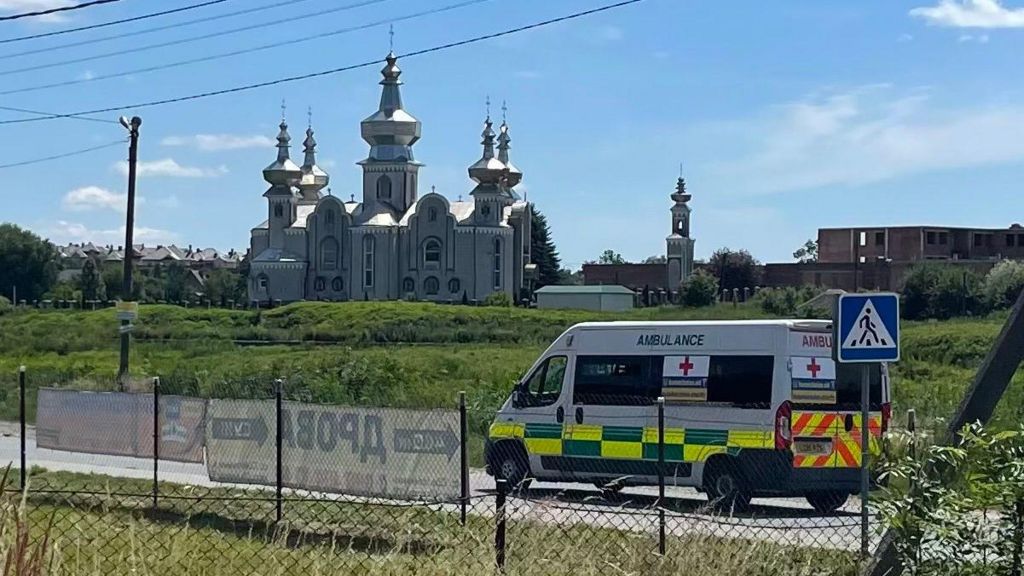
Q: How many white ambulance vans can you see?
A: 1